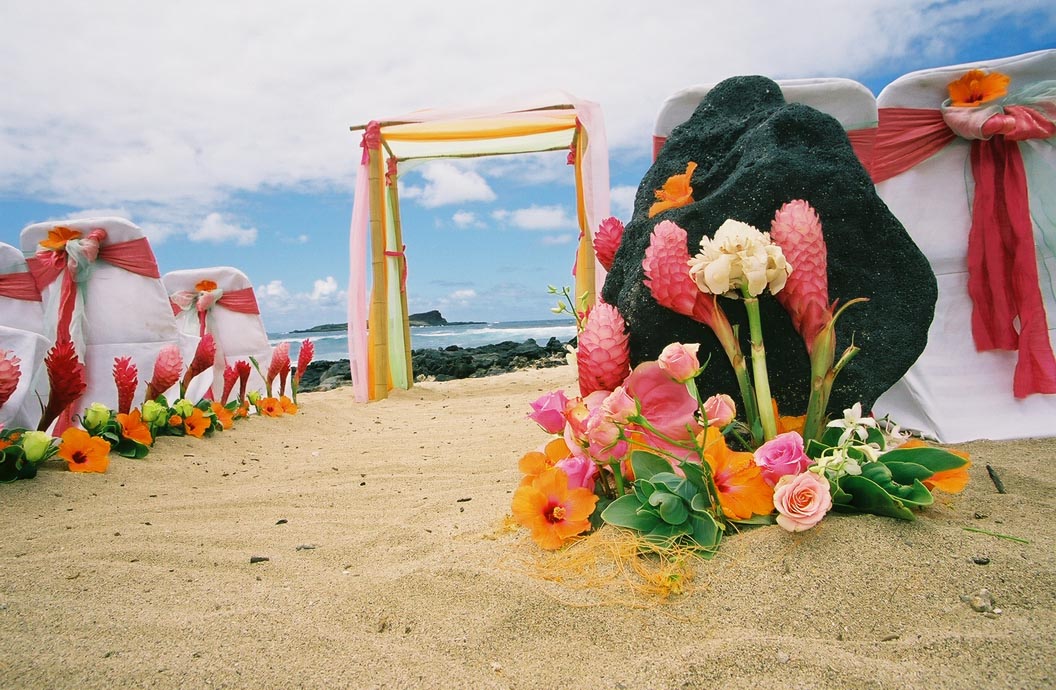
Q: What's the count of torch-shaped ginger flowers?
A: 14